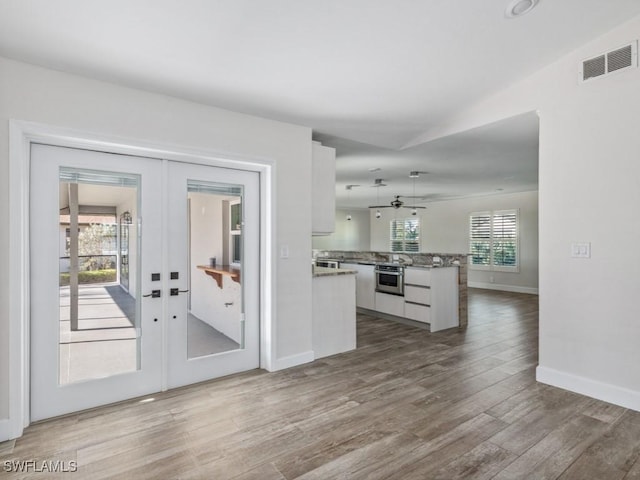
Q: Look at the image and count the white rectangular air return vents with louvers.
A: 1